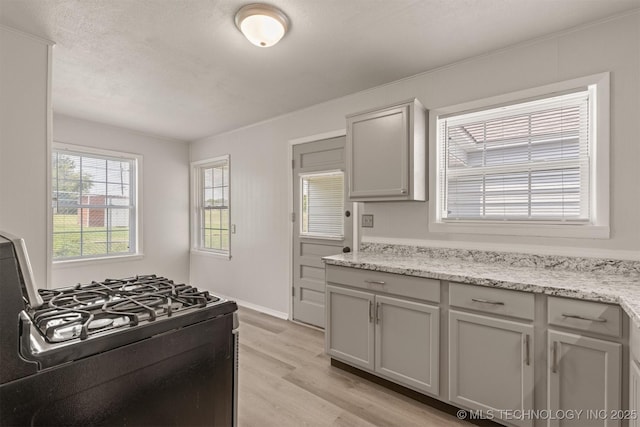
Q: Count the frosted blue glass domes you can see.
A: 0